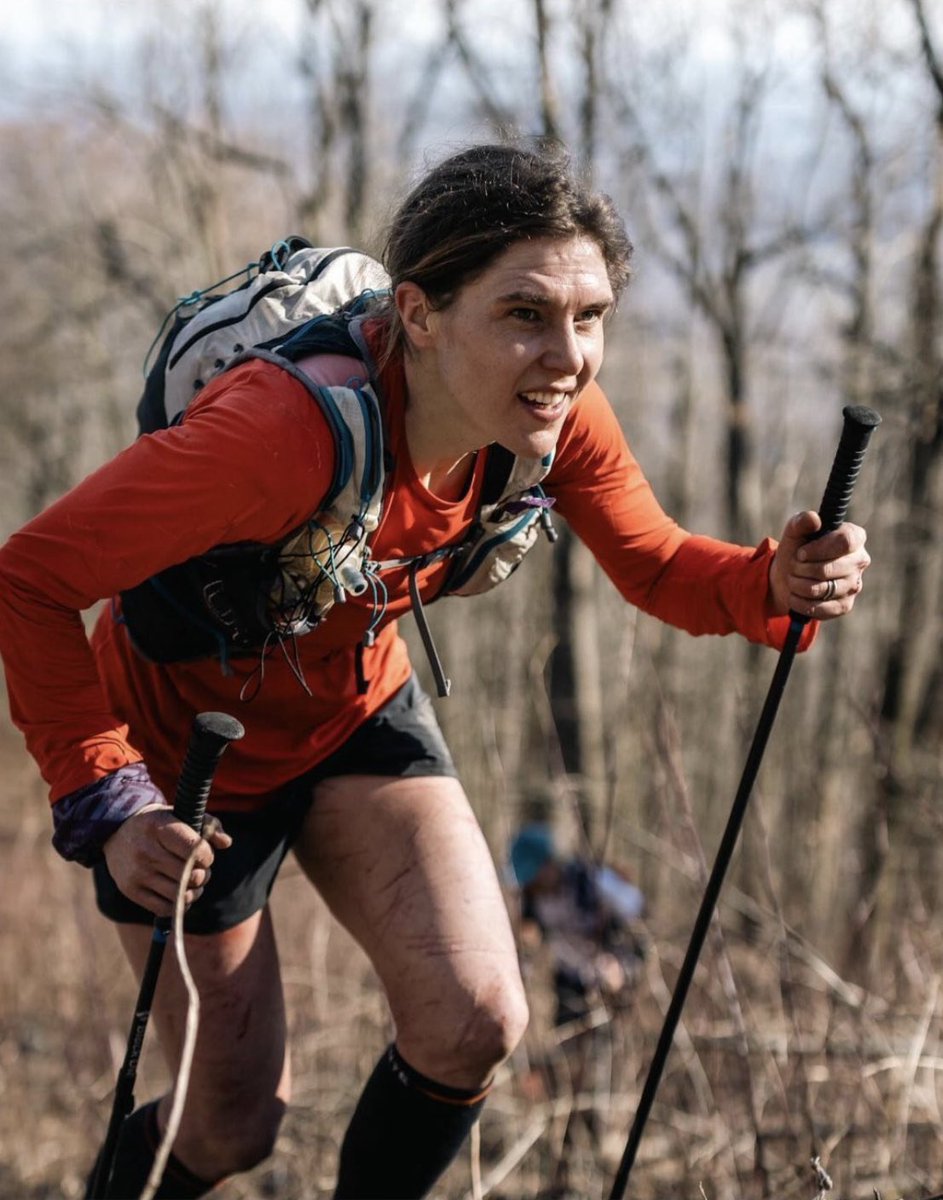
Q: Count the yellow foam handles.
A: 0